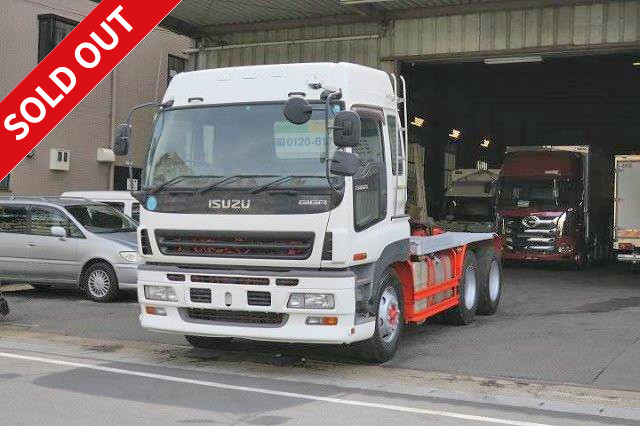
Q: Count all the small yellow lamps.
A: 3